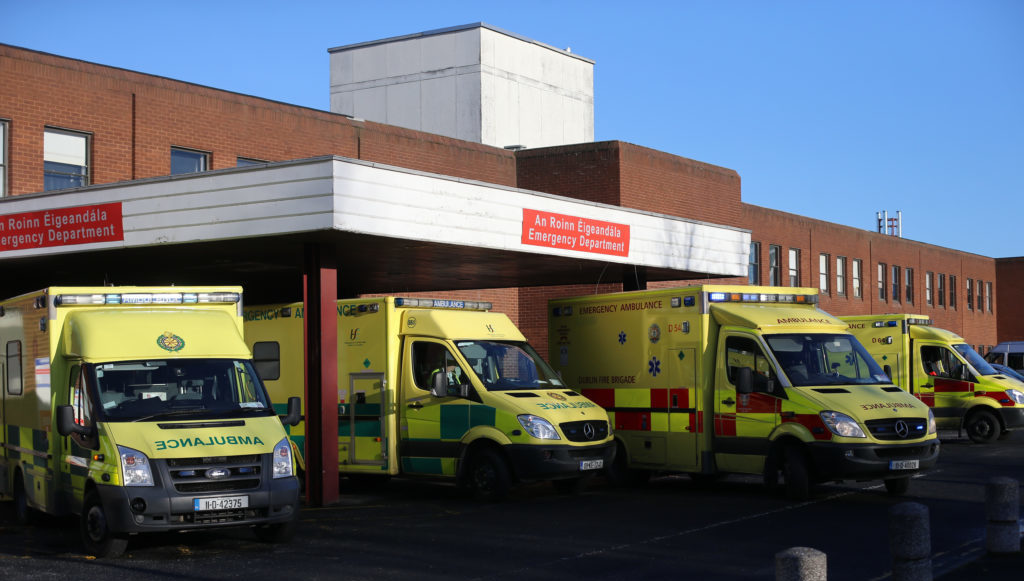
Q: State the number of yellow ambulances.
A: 4